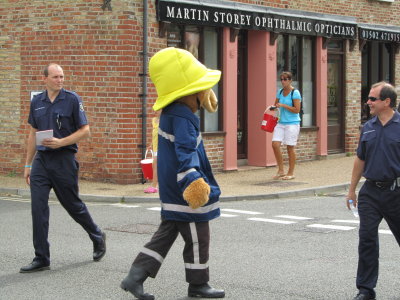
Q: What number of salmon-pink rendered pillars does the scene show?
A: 3